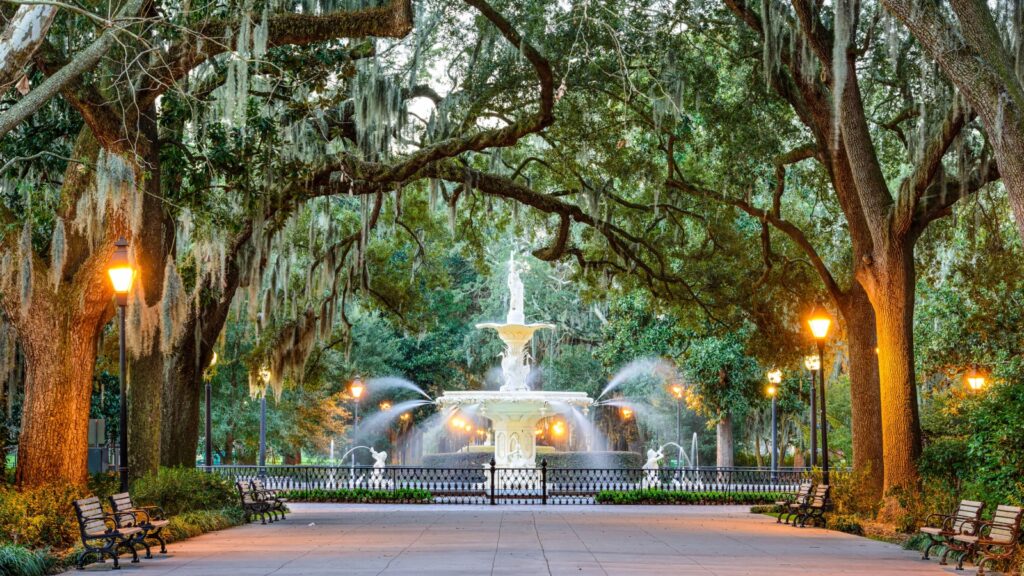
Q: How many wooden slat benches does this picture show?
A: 8